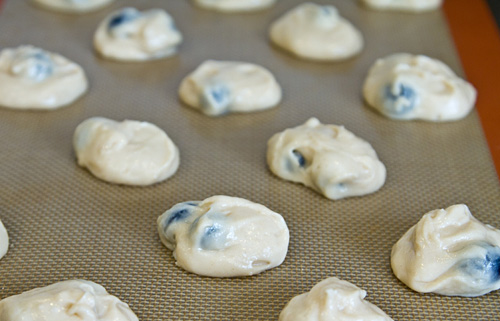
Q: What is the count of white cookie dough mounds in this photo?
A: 15